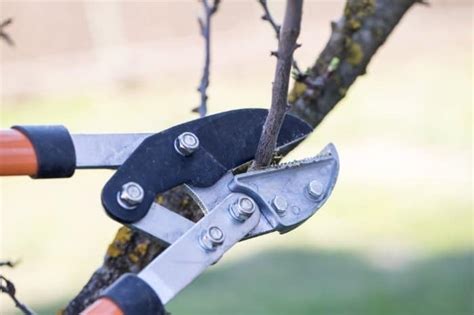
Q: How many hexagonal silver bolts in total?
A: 6